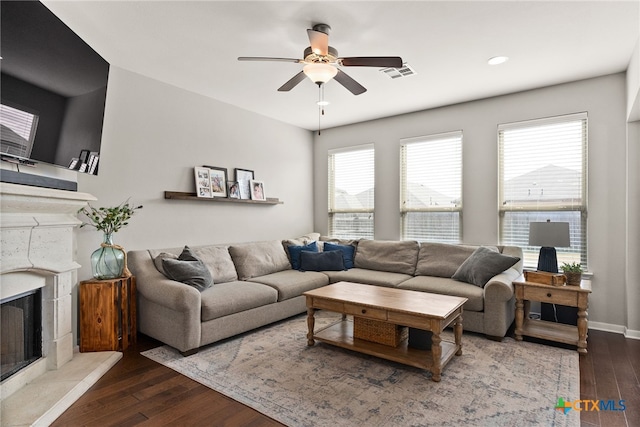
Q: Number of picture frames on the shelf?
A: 5